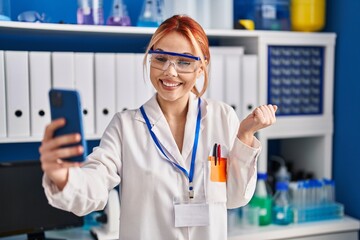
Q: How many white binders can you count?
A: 11